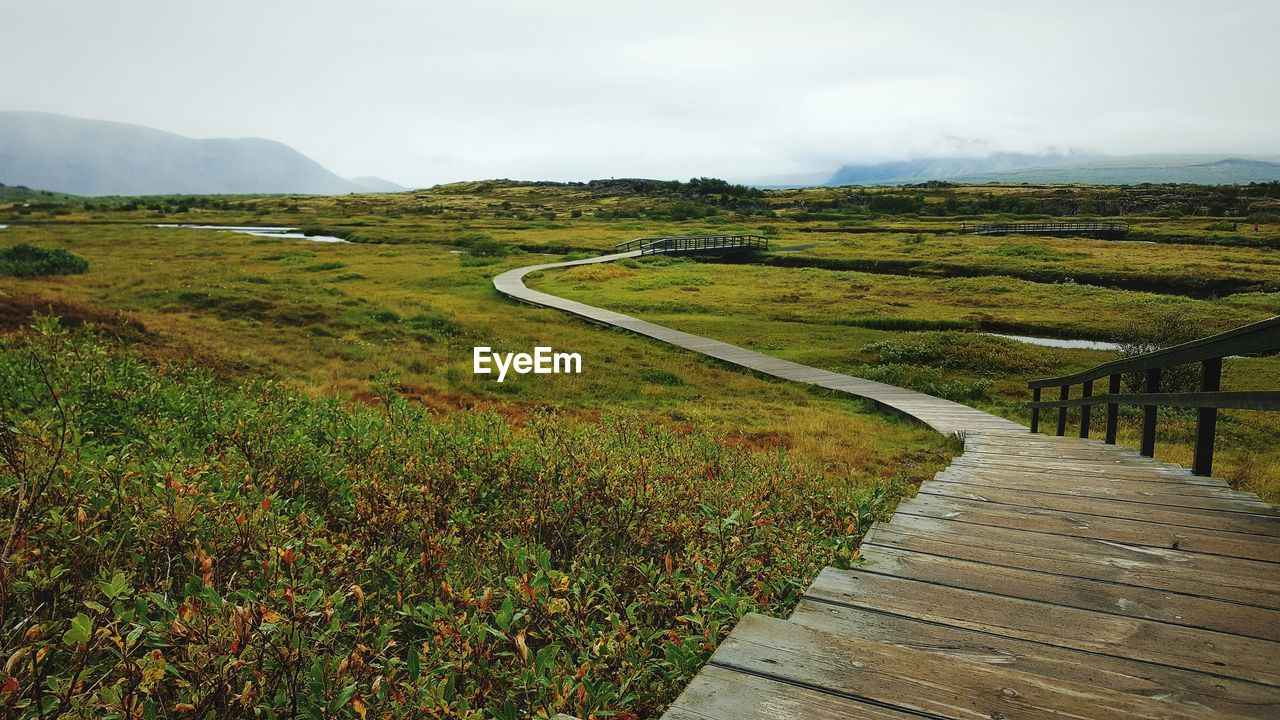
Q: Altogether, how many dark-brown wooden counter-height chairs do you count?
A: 0